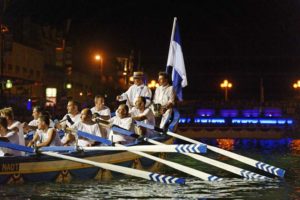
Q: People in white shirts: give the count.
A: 11